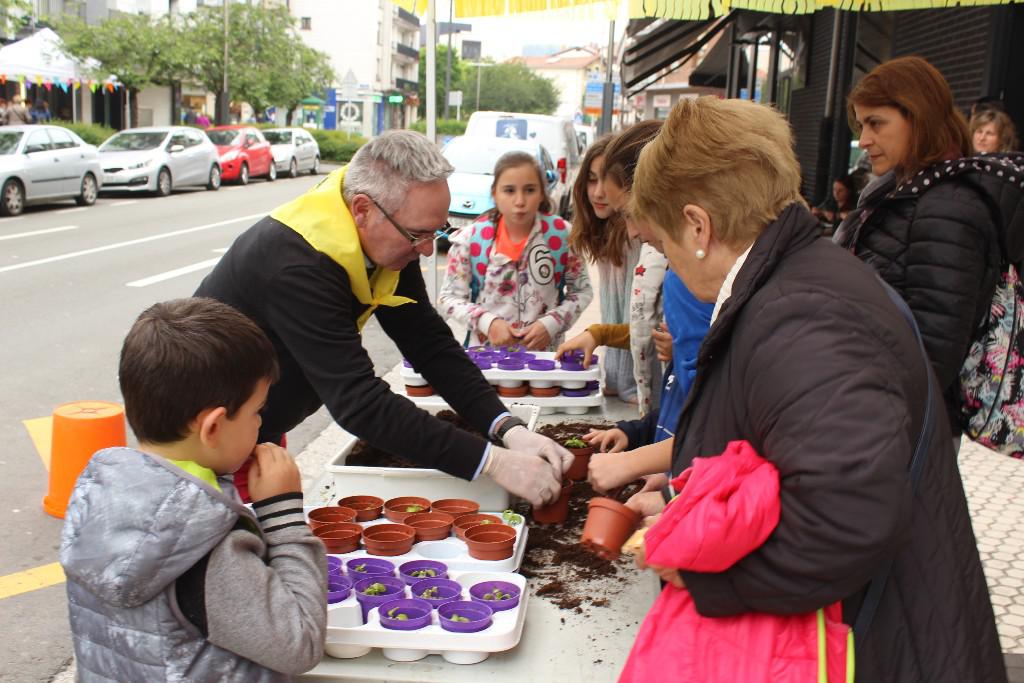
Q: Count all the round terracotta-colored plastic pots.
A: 15